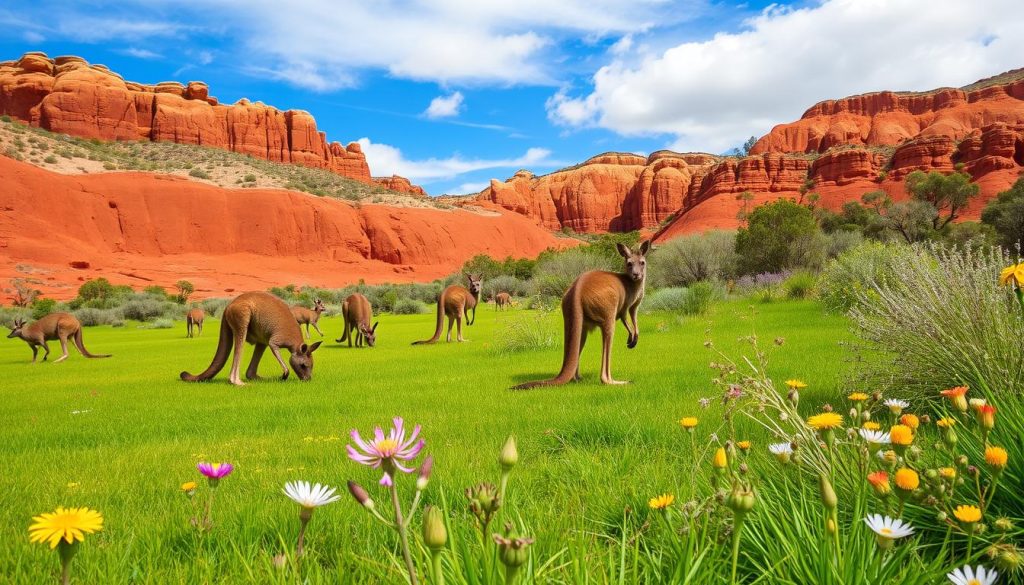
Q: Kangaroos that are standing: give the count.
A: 2